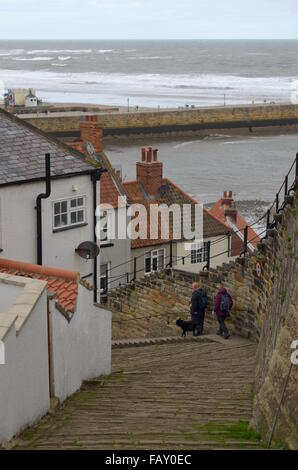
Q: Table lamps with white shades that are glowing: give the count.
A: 0